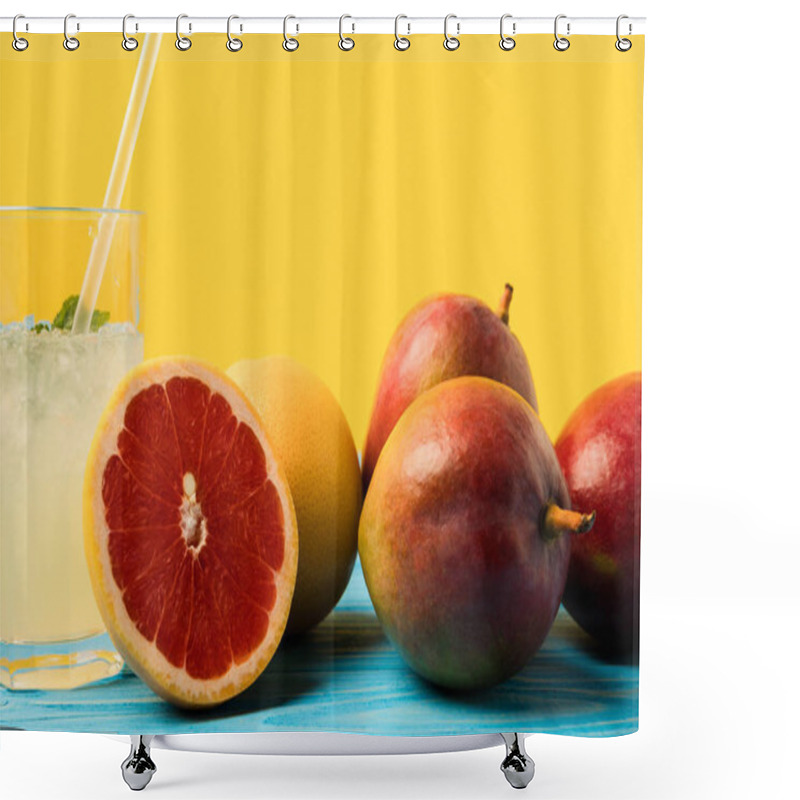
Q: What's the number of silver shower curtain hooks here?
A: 12